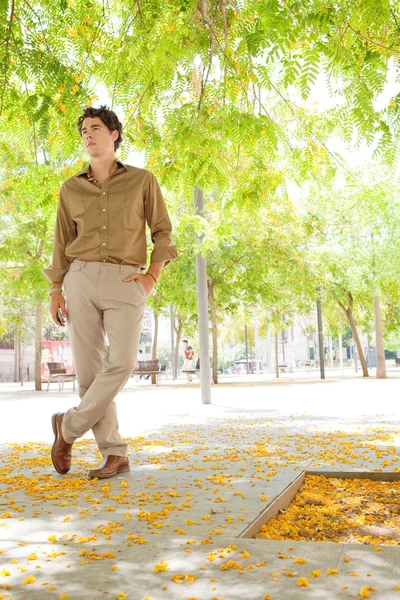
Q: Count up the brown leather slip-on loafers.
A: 2